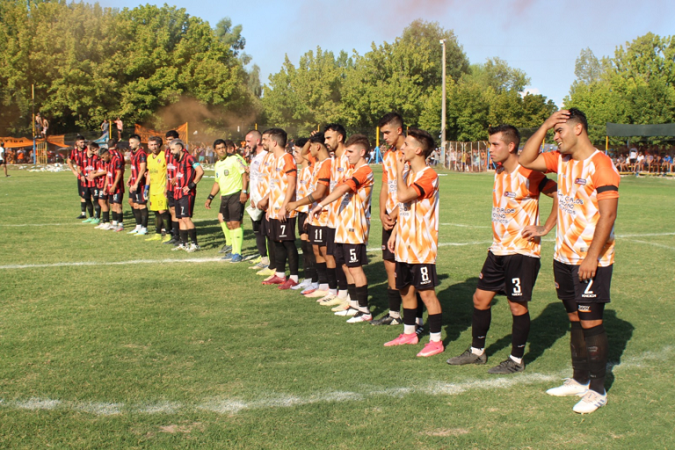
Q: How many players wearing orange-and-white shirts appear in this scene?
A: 10